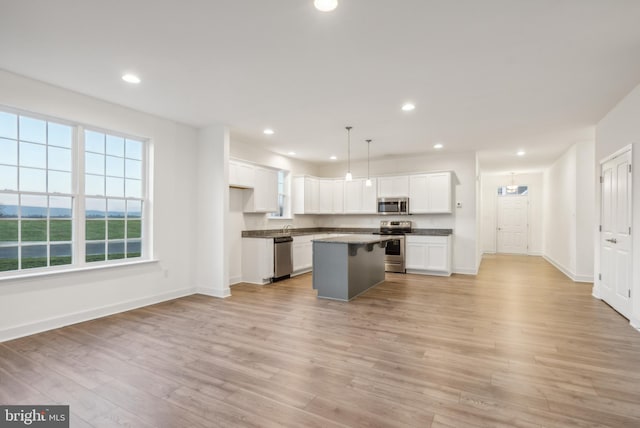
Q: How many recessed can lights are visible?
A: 8